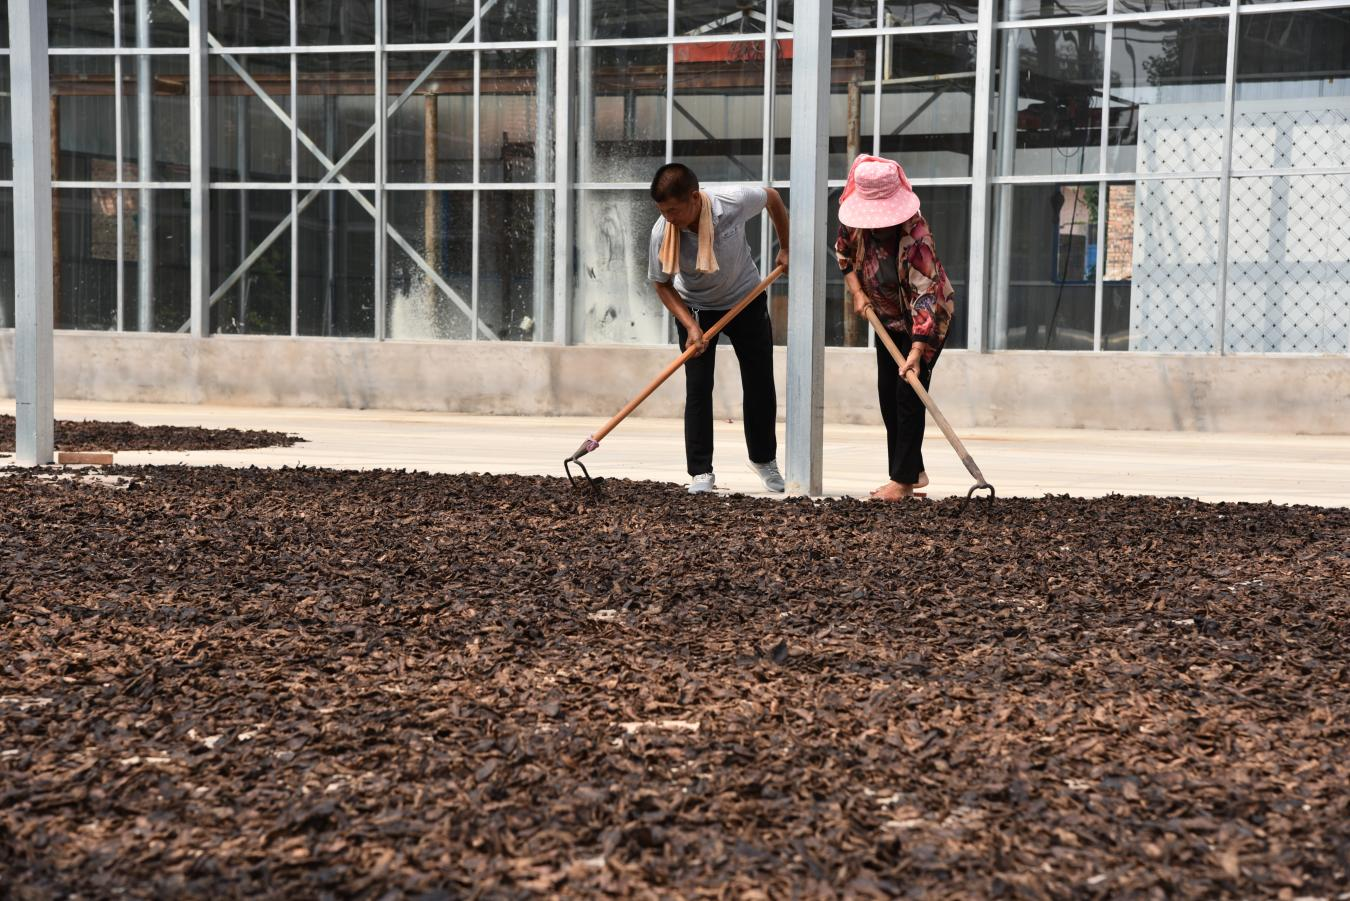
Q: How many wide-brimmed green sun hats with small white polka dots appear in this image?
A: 0